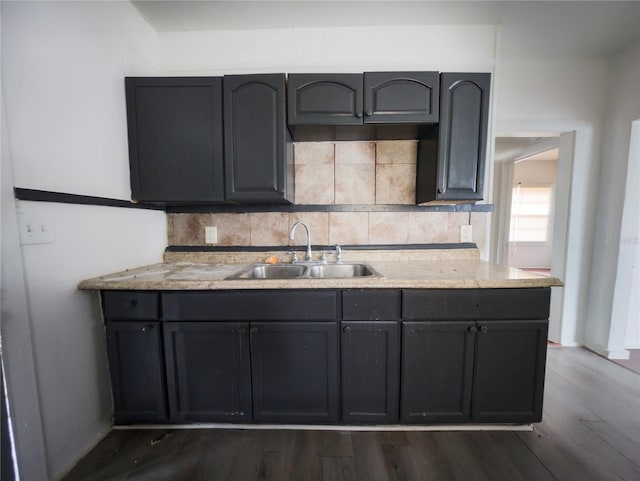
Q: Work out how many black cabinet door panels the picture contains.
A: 11